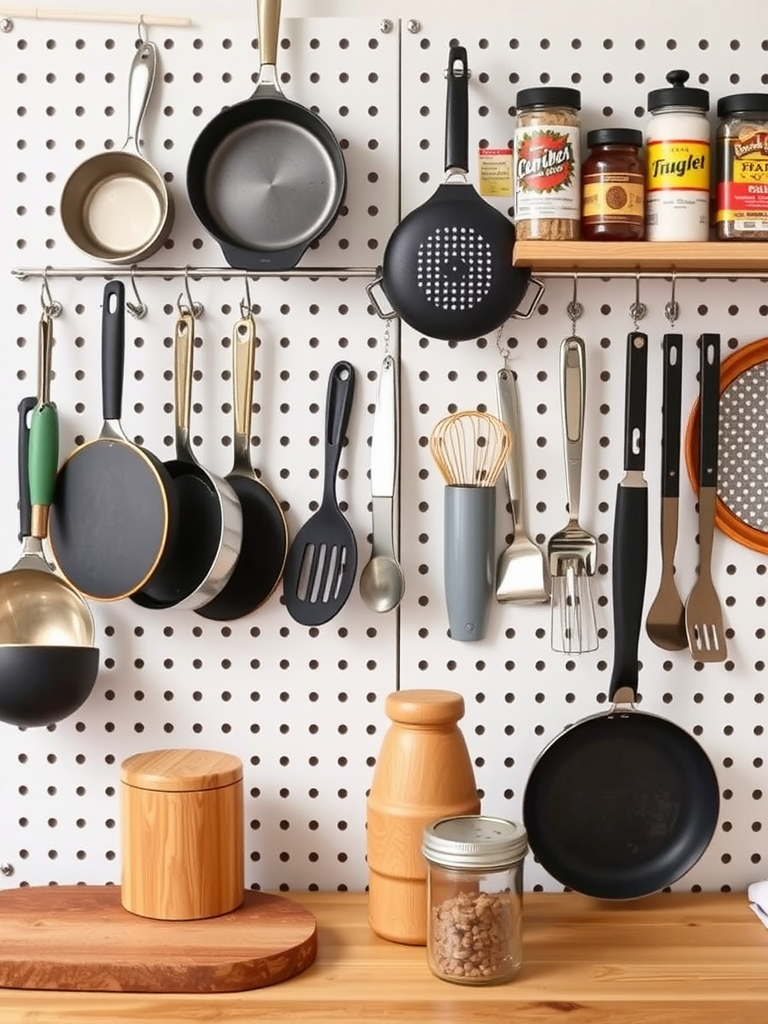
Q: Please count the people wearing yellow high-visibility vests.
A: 0